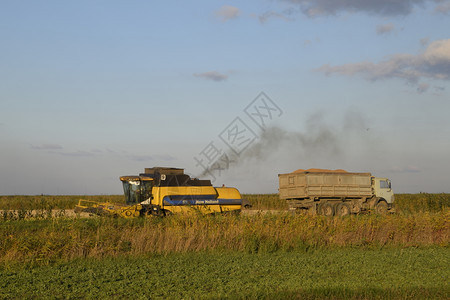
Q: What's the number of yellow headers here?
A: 1